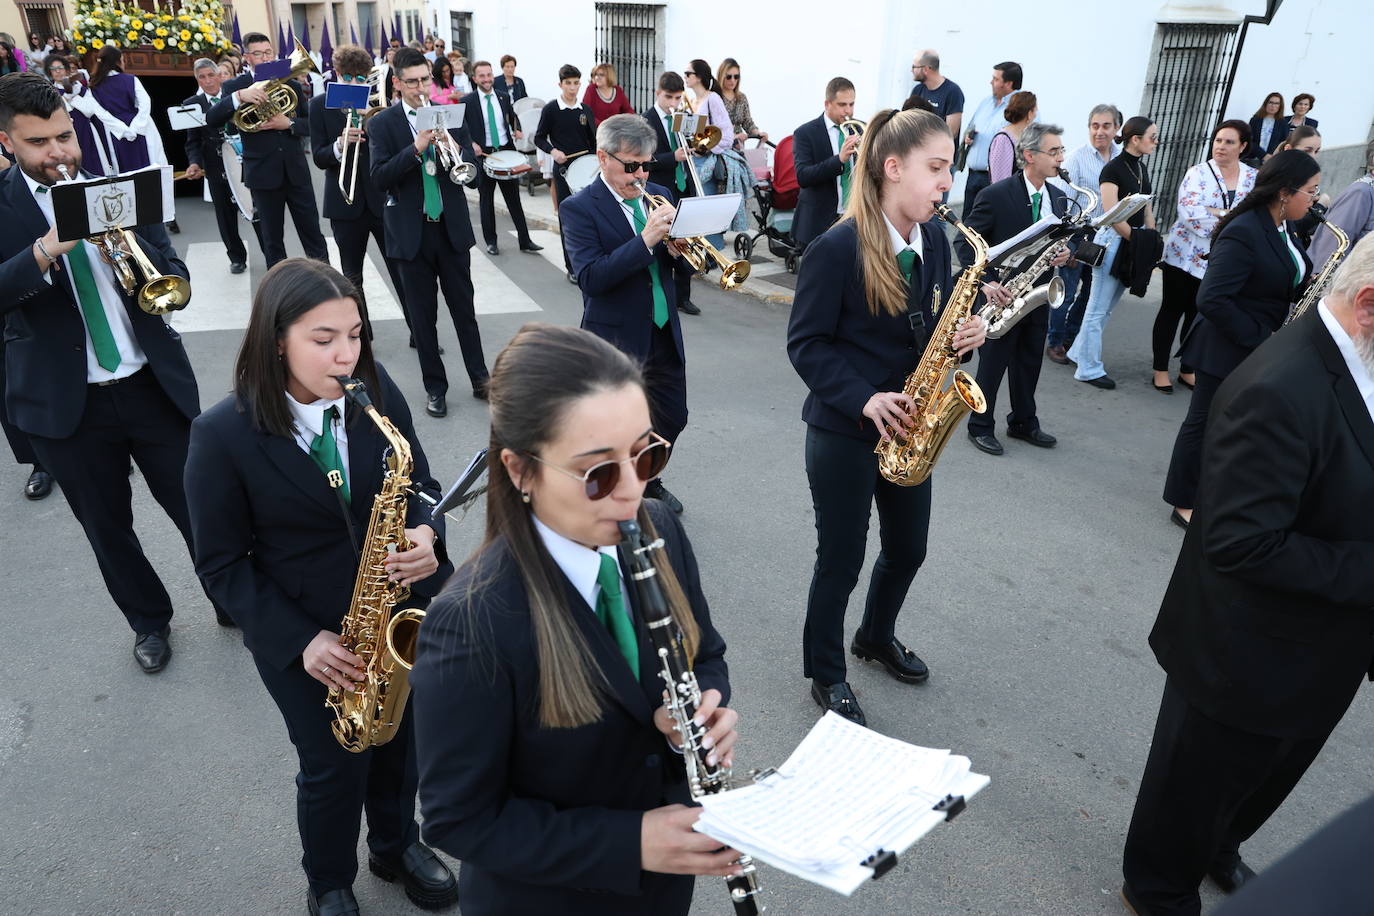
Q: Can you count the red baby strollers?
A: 1